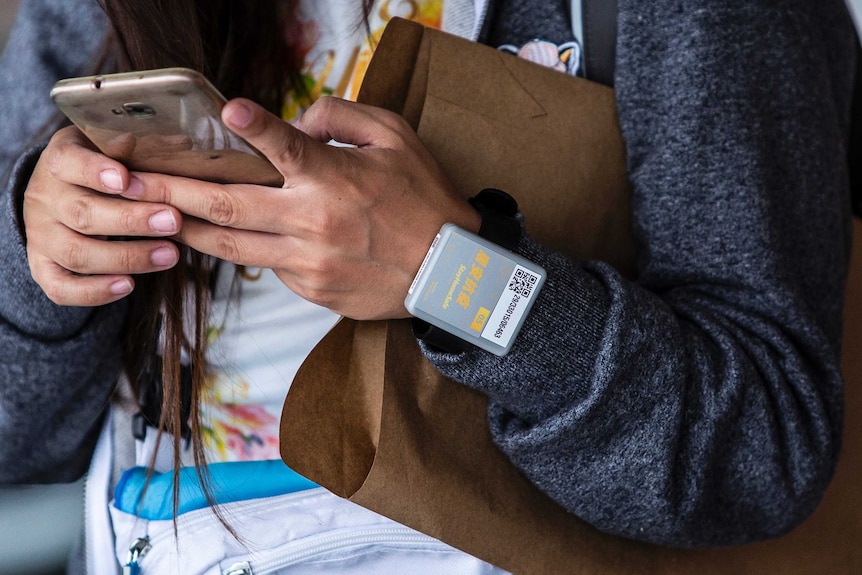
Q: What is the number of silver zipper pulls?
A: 2